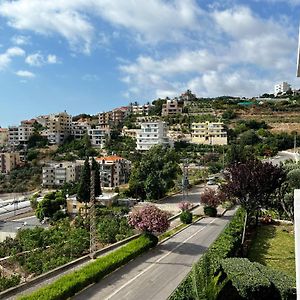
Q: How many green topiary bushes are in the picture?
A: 2